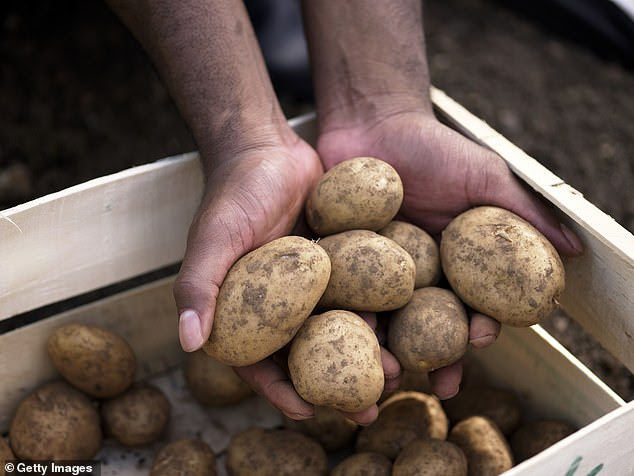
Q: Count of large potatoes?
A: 2